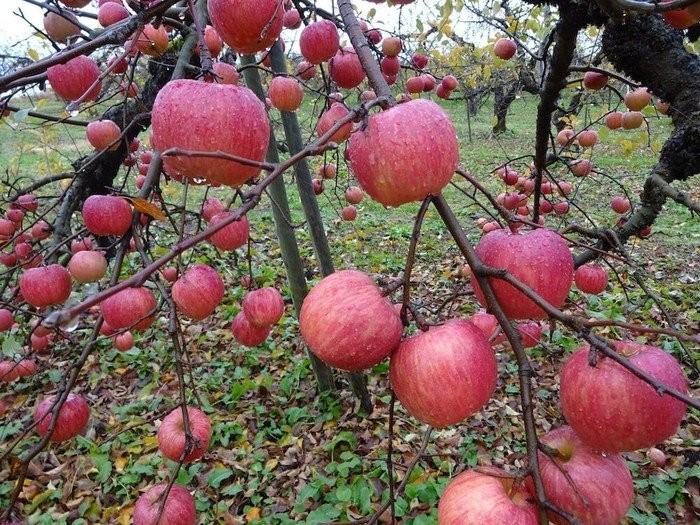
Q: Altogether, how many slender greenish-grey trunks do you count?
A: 2